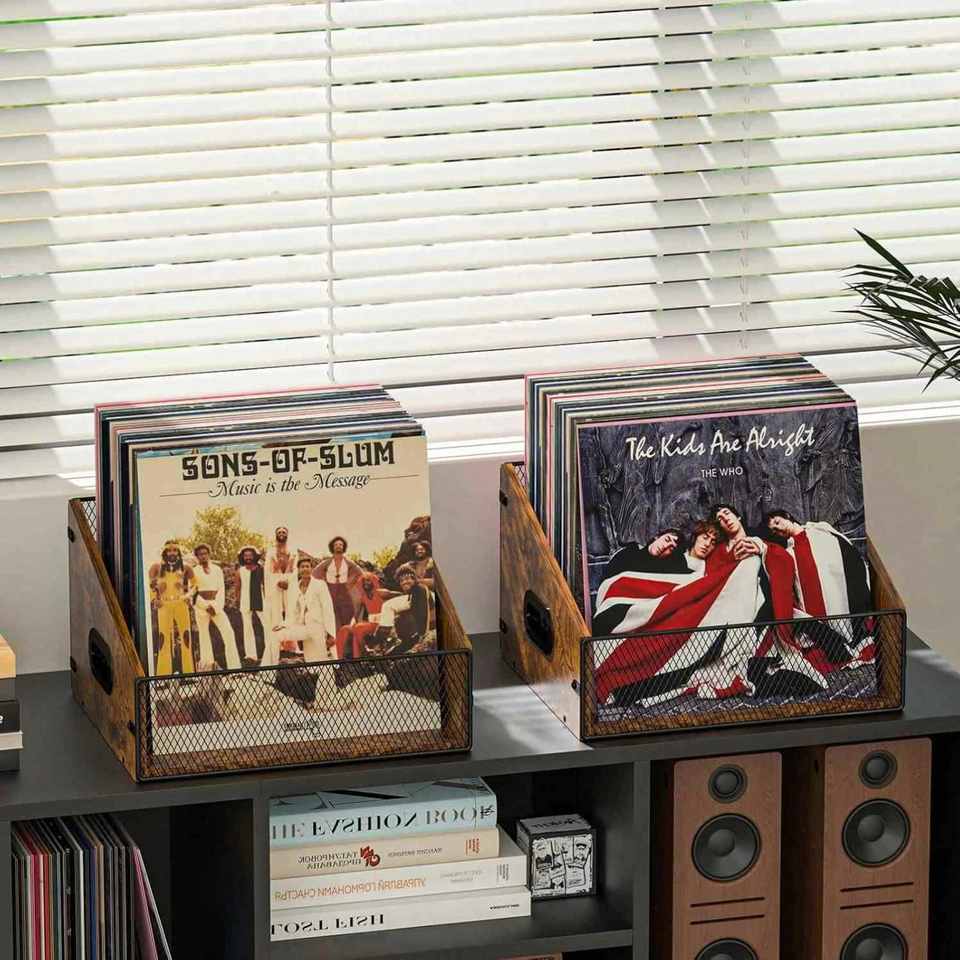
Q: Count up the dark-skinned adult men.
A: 9